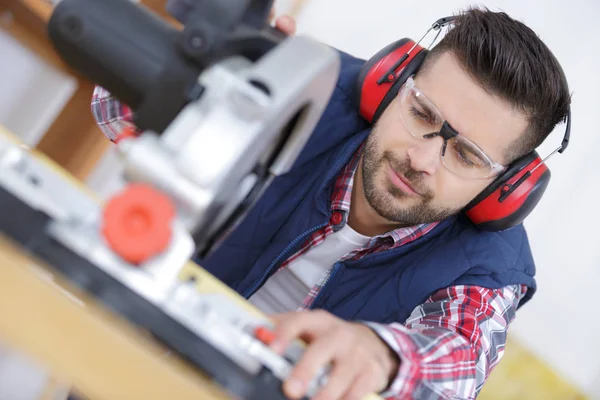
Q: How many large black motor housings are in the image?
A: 1